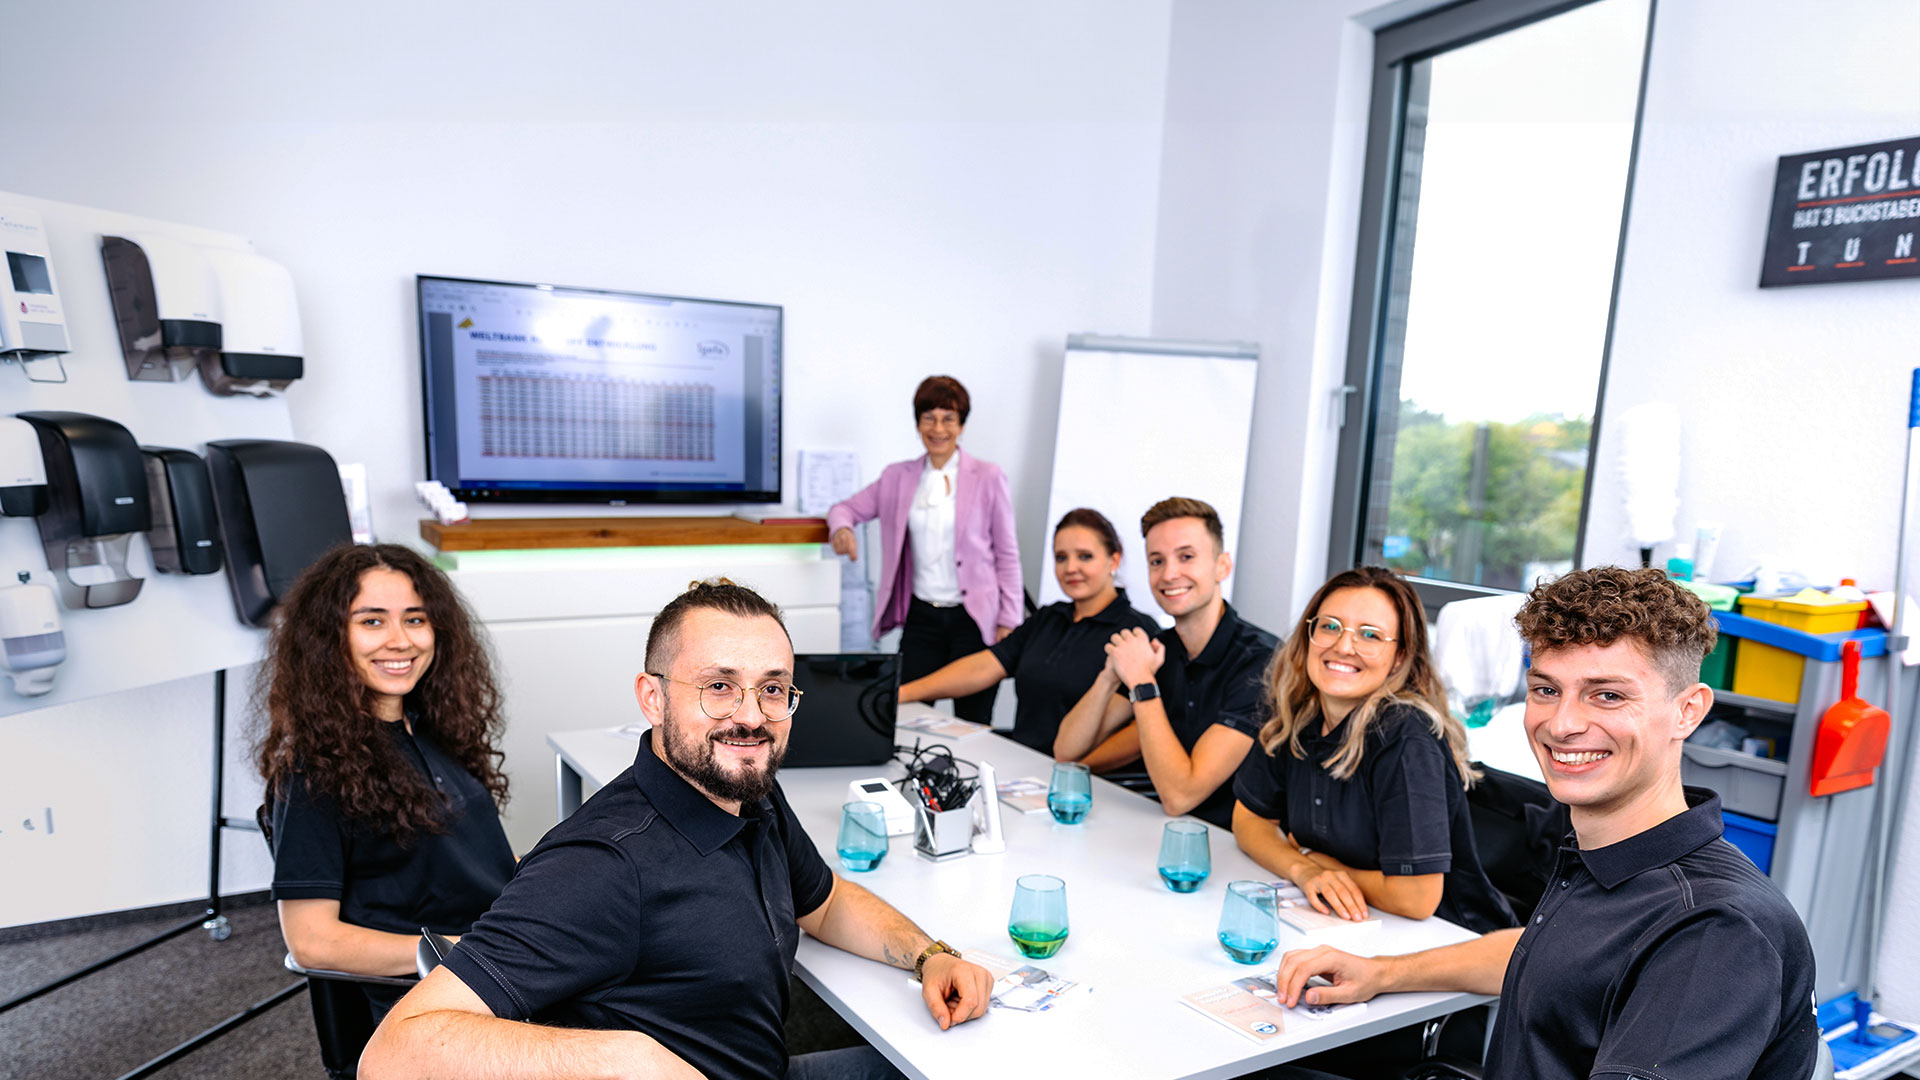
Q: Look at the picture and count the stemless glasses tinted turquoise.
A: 5